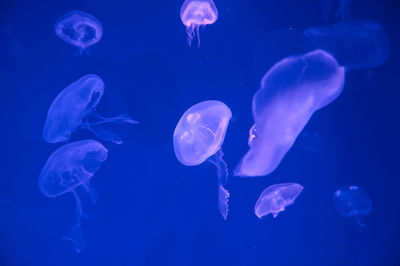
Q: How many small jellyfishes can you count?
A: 4